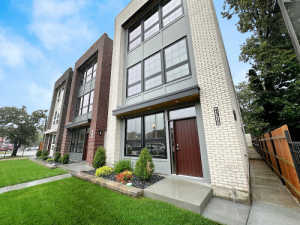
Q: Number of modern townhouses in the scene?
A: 3